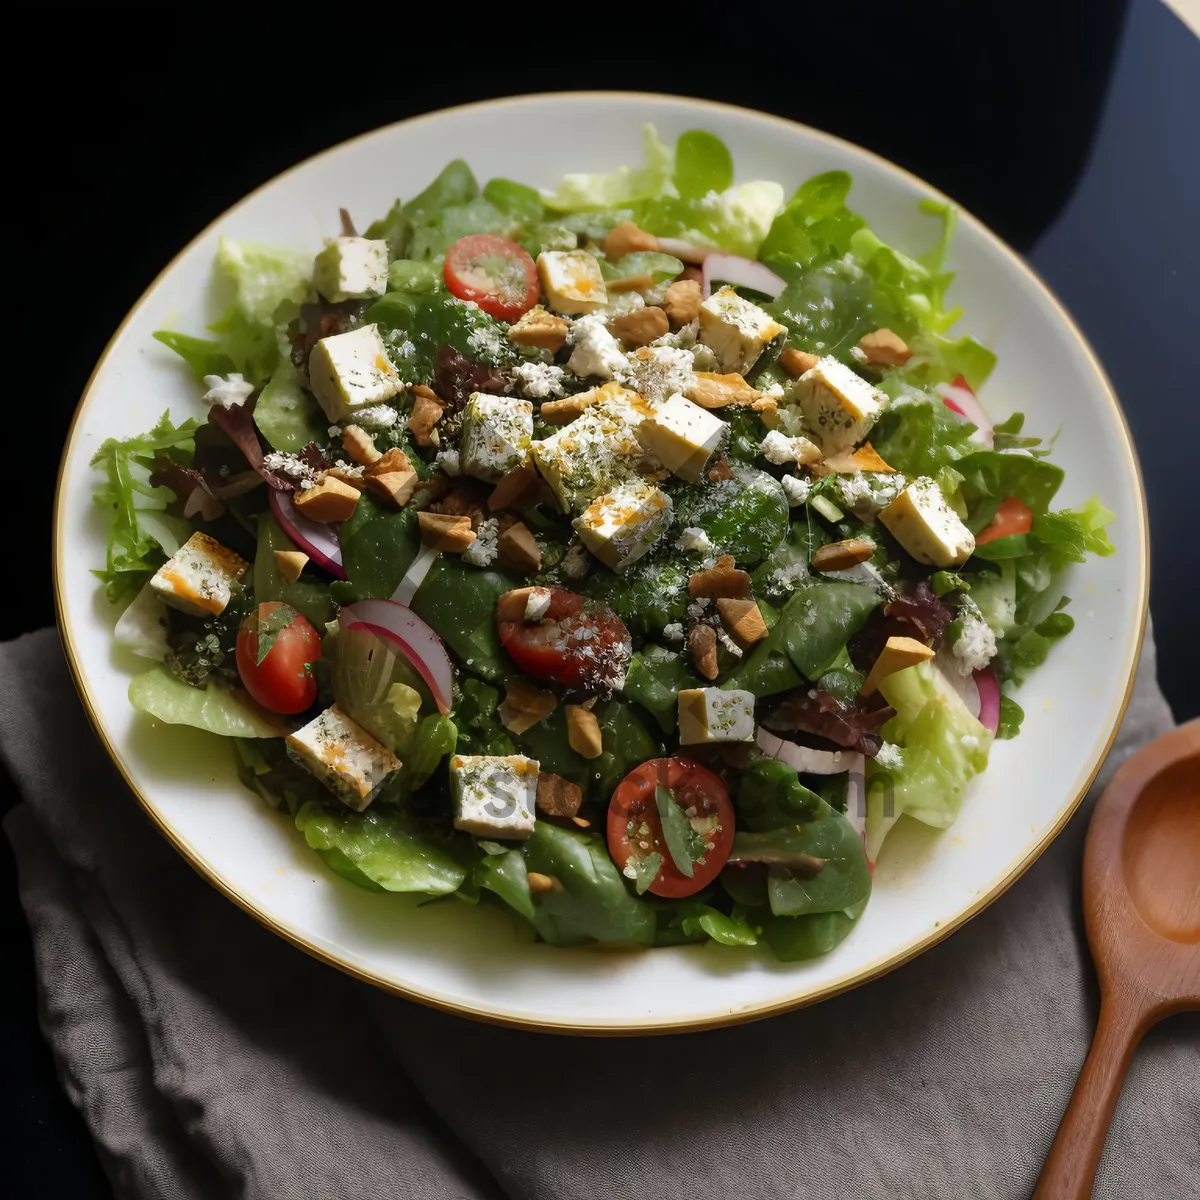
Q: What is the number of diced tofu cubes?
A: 14